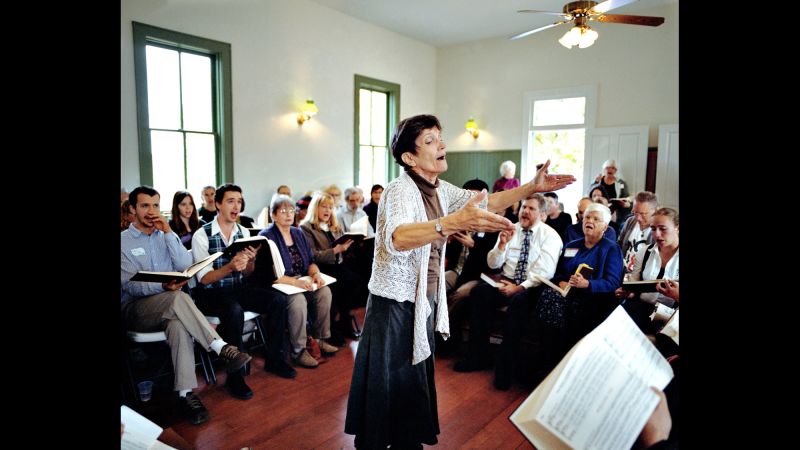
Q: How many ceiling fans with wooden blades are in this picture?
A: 1